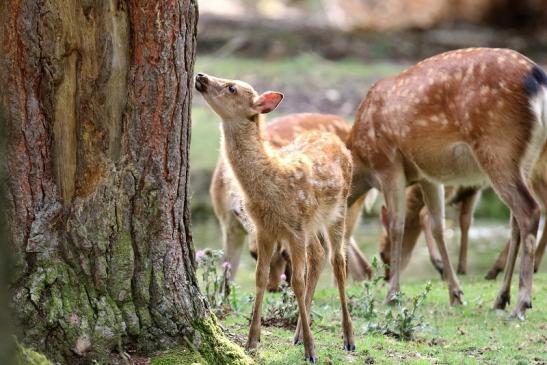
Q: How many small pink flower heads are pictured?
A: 3